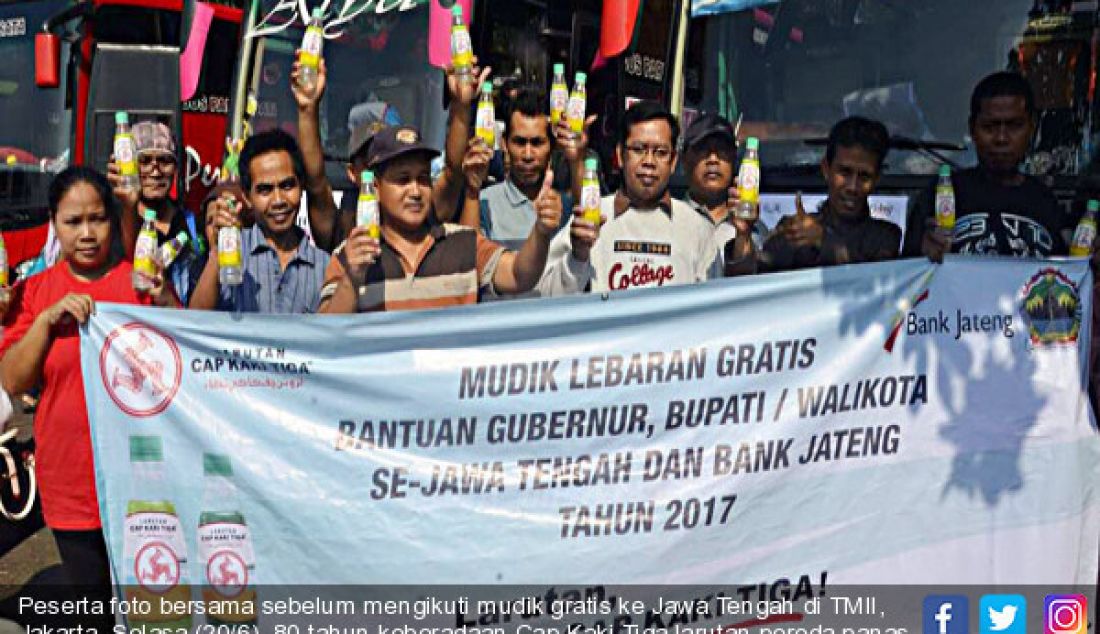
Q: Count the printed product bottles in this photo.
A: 2